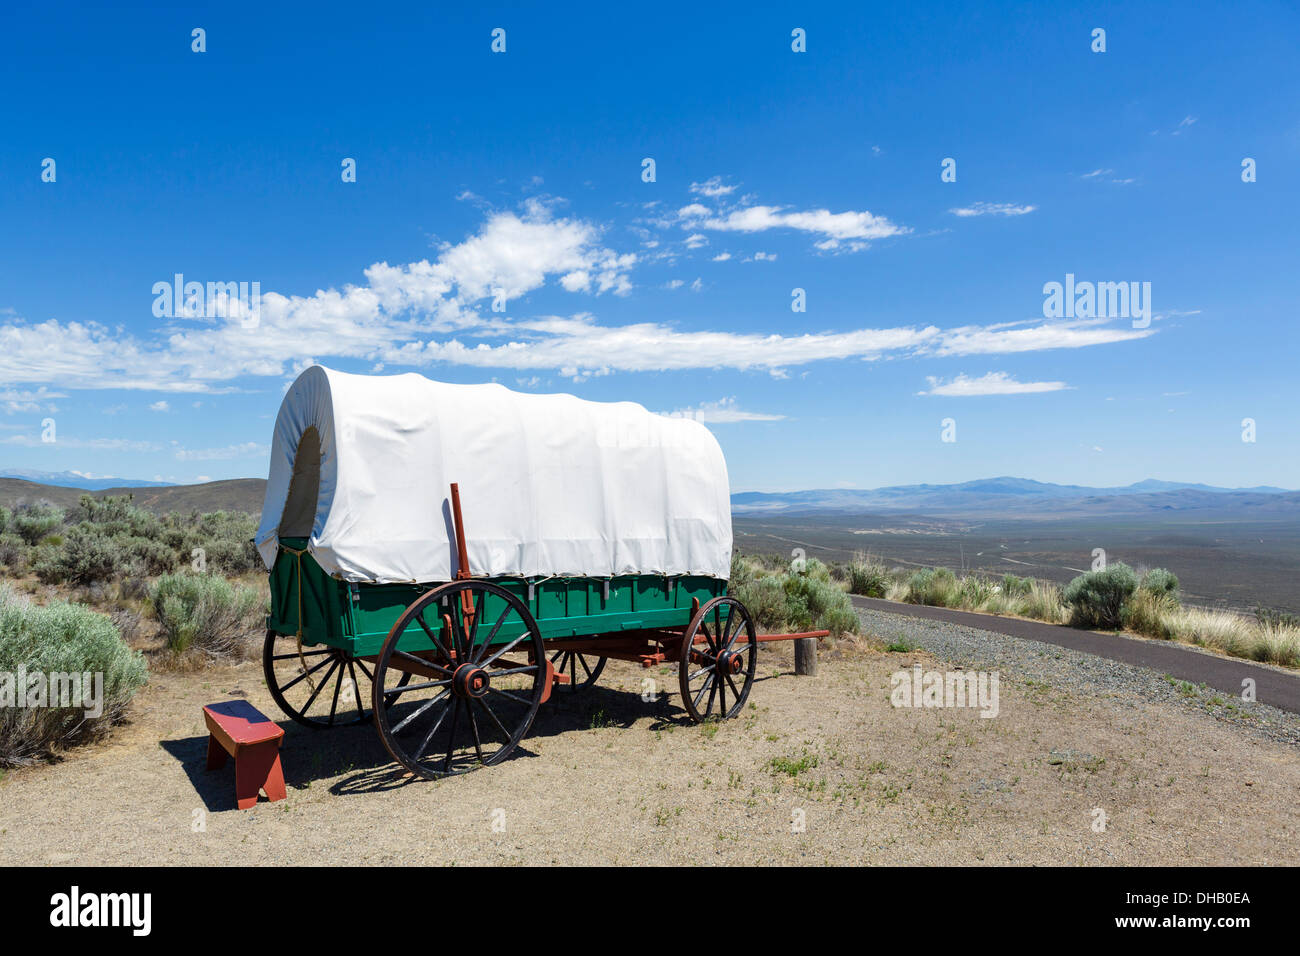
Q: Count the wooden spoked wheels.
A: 4